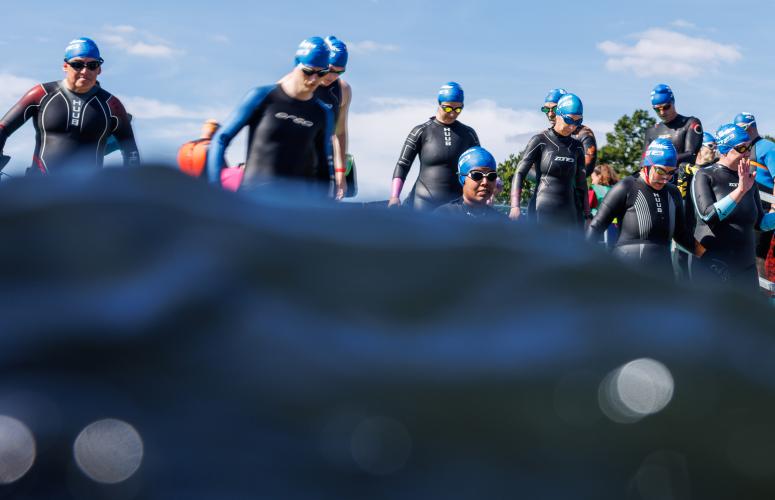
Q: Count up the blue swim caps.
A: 12